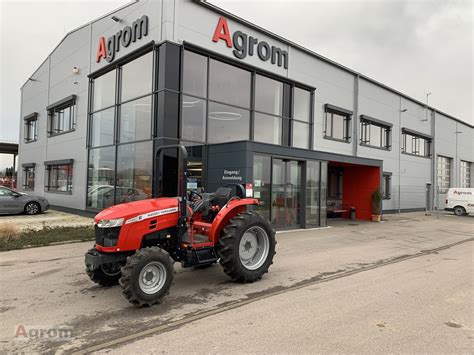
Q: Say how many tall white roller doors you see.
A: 2